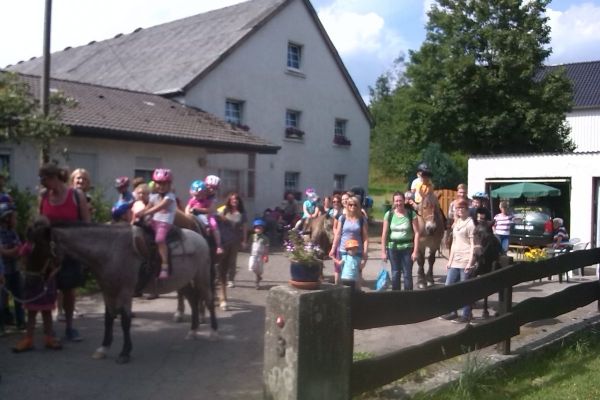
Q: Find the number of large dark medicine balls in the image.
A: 0